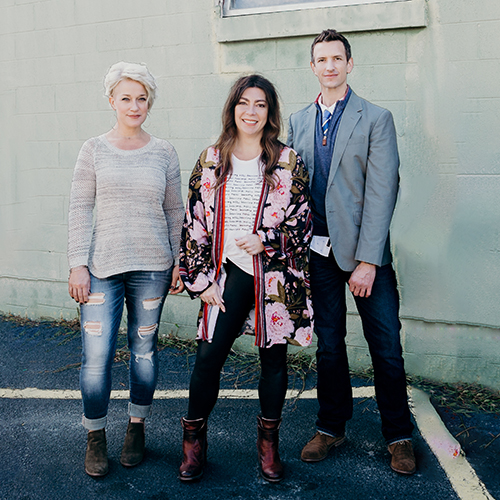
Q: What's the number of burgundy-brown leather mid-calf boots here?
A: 2